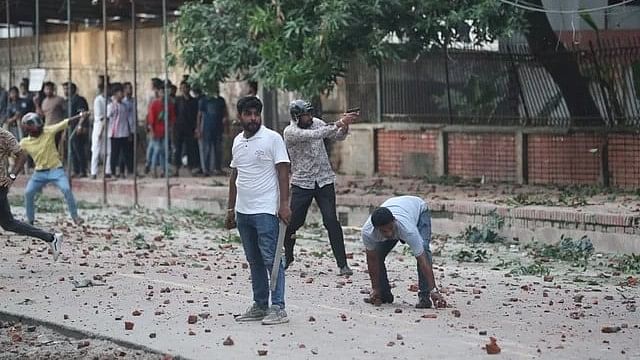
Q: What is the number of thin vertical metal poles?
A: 6